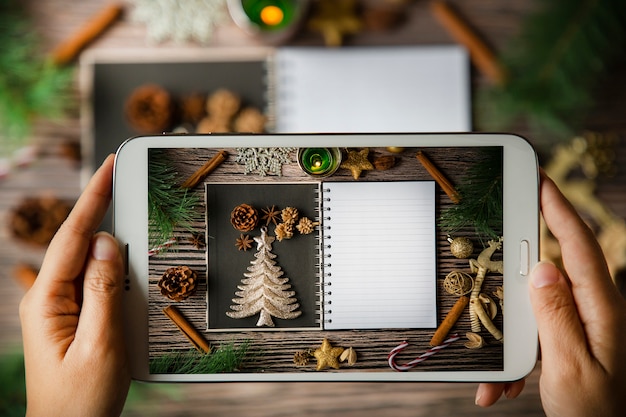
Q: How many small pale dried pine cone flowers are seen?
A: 3